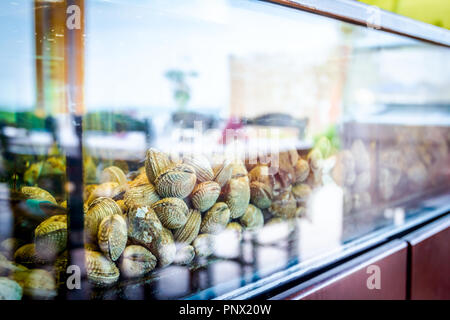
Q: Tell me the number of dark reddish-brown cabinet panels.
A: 2